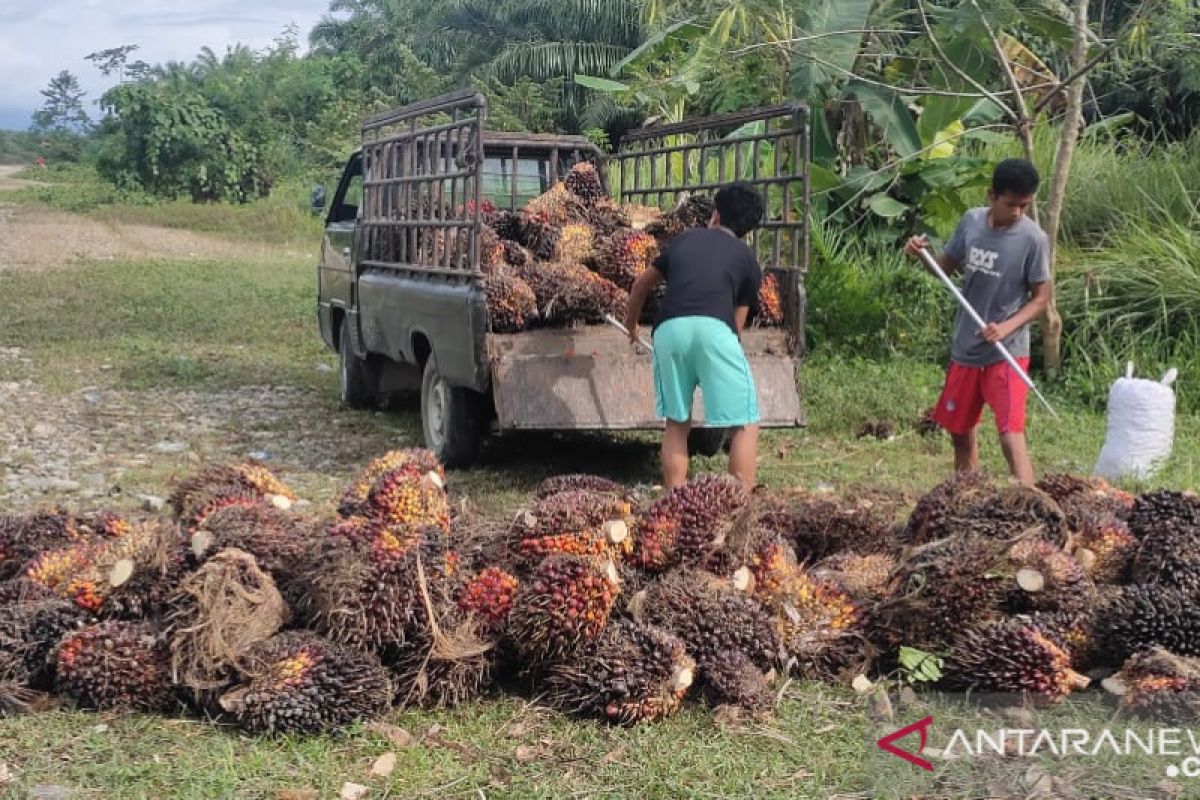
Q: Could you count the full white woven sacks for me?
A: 1